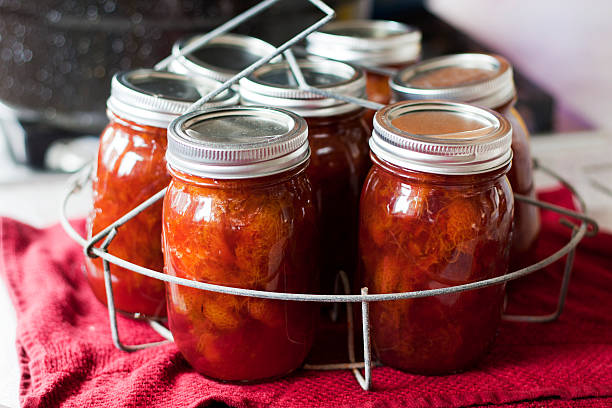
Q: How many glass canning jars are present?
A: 7